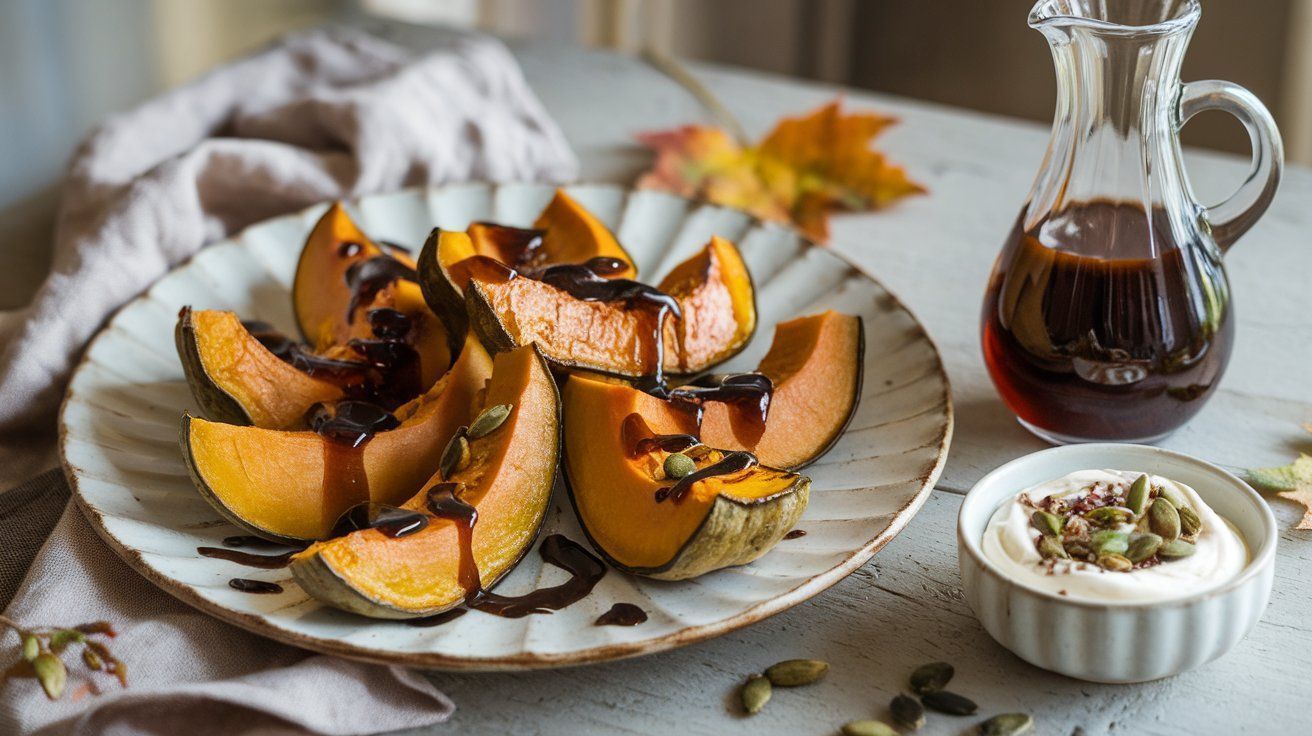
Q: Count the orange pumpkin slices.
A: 8